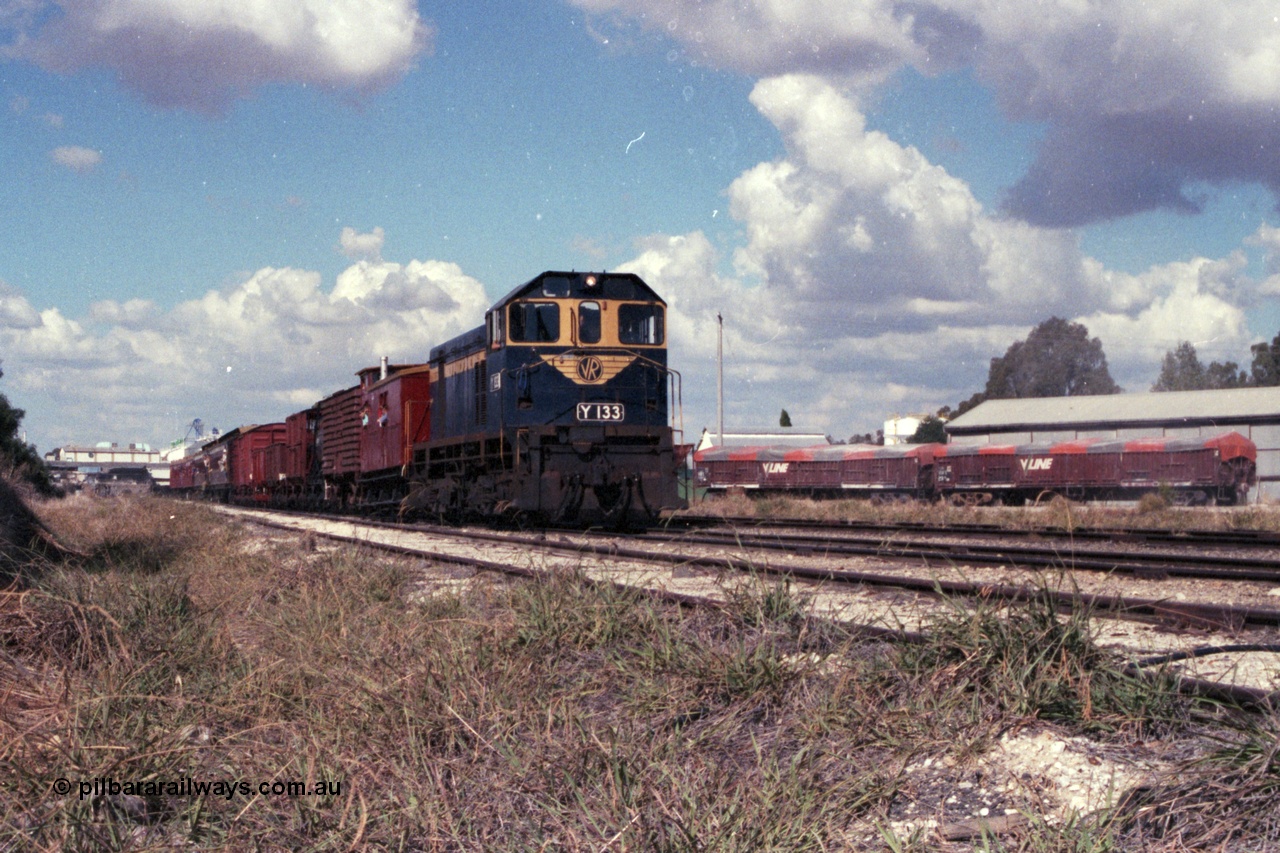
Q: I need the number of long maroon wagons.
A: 2